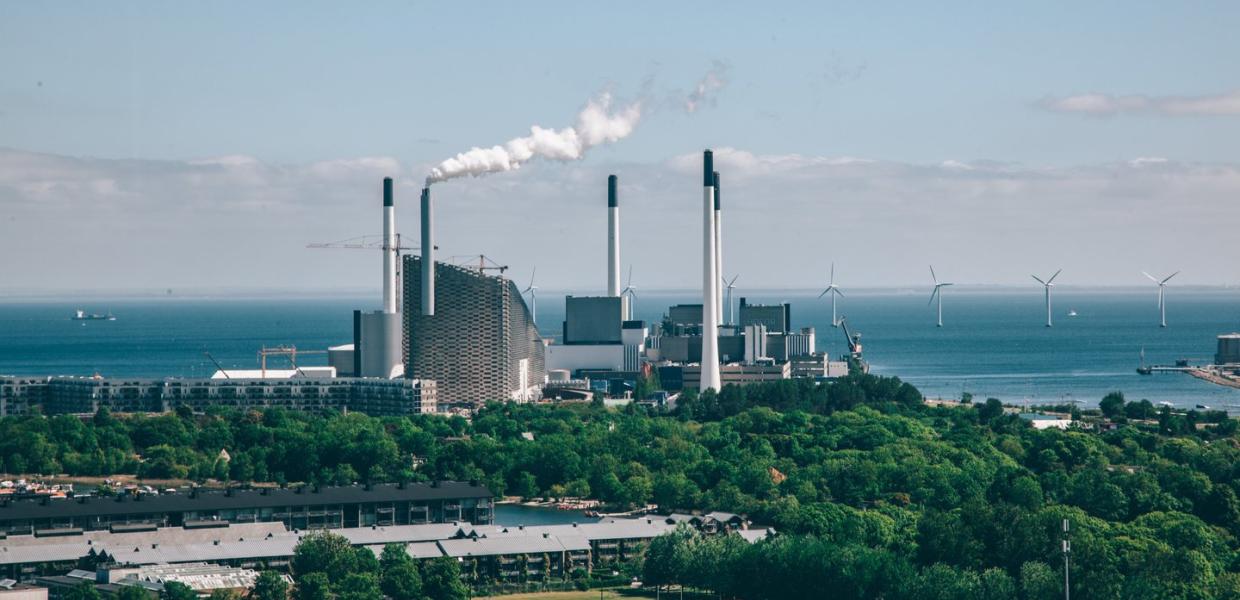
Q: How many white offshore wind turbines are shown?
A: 7